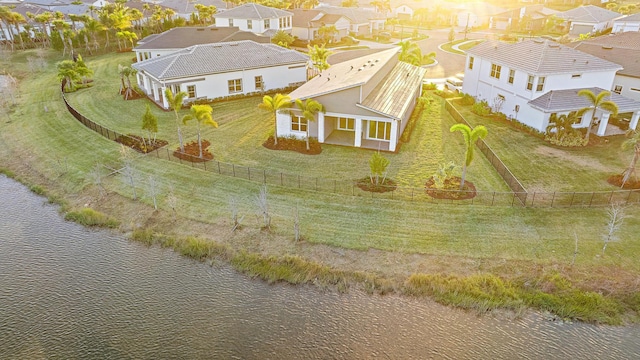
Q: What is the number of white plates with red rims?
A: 0